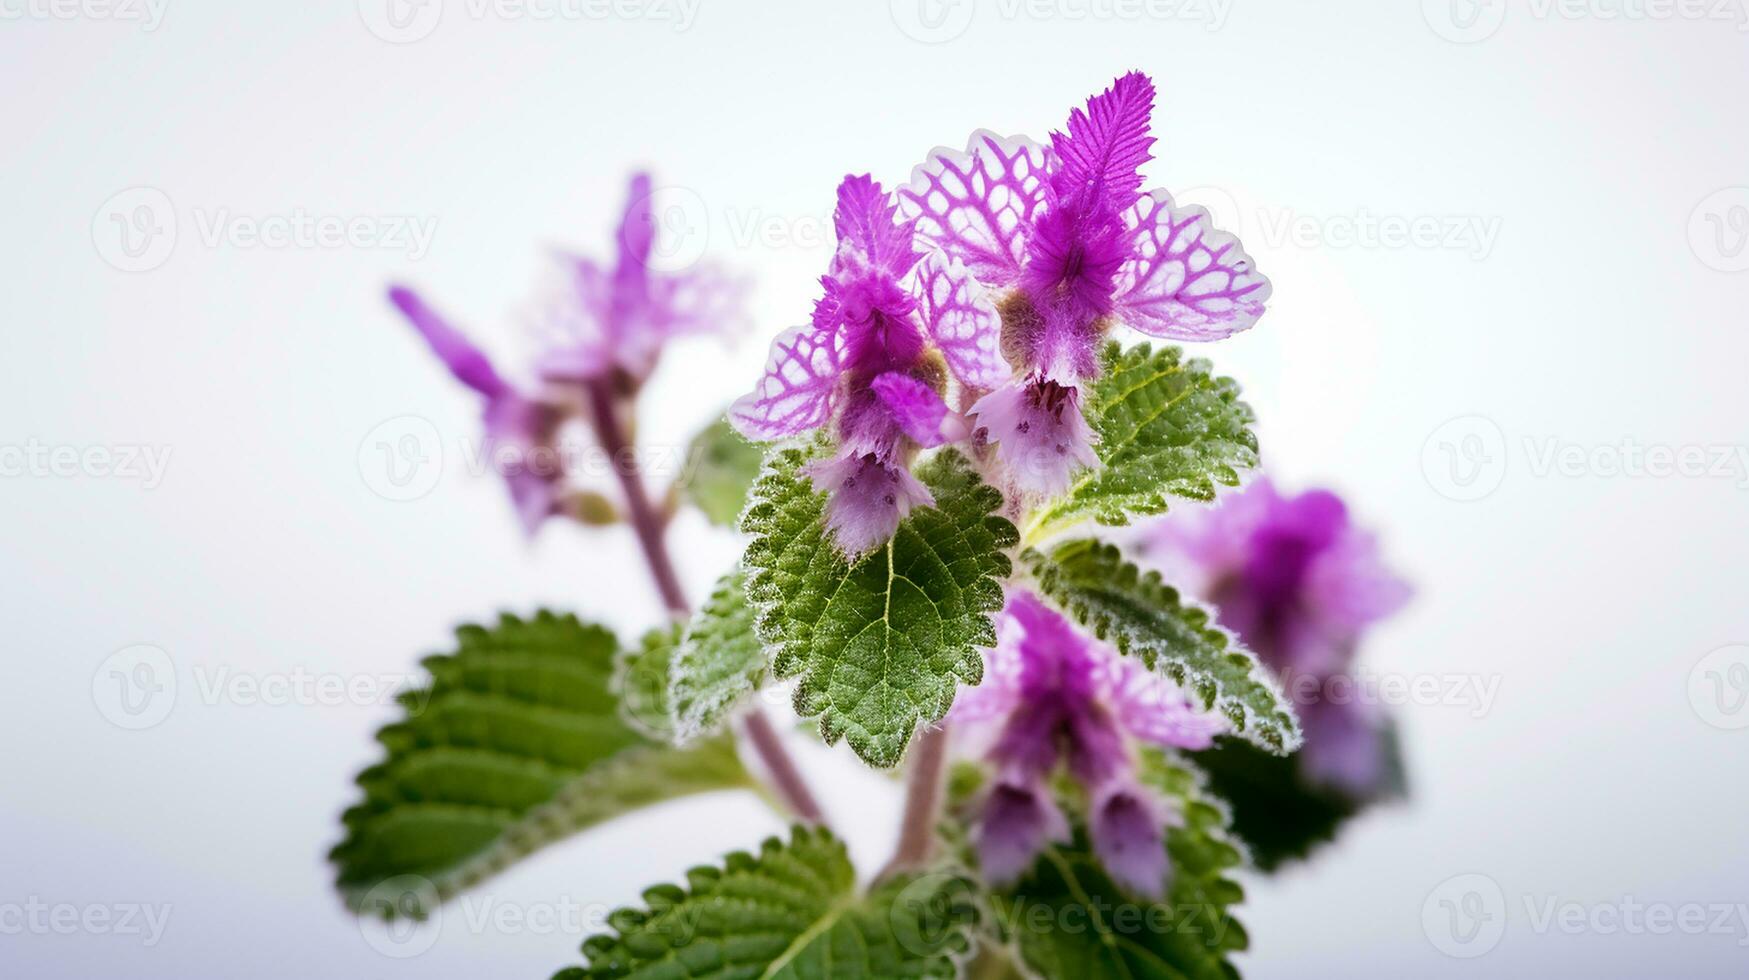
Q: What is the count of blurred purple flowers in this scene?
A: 4